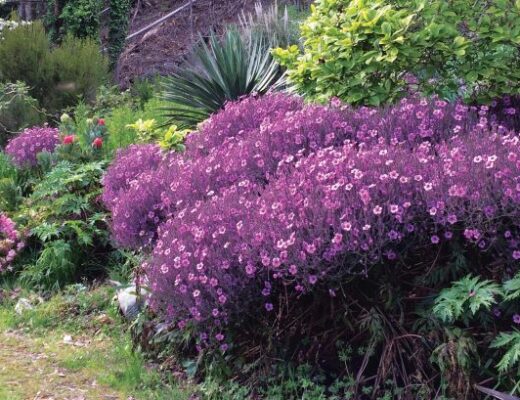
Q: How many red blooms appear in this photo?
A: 3